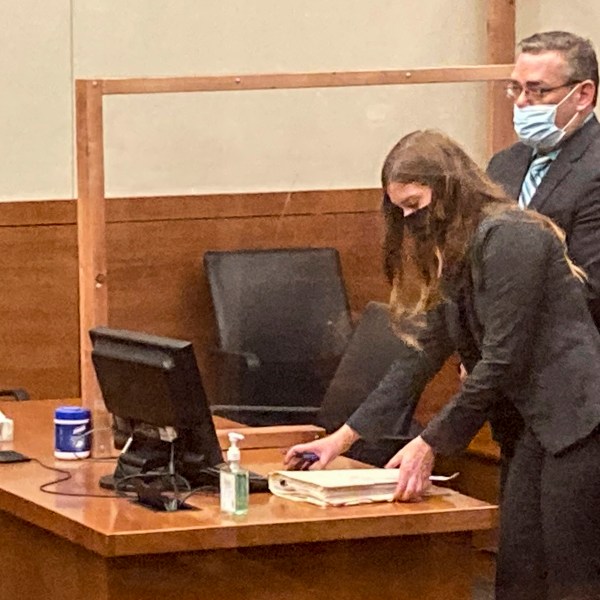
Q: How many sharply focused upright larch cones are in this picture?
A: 0